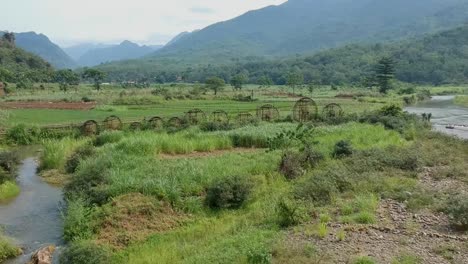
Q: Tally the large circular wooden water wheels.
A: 11